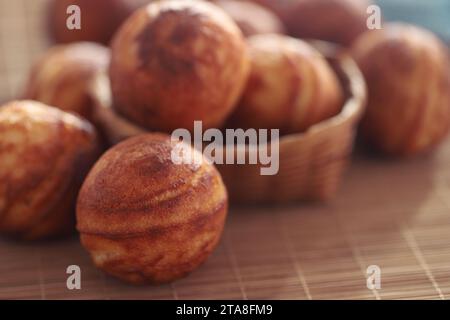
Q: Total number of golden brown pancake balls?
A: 9